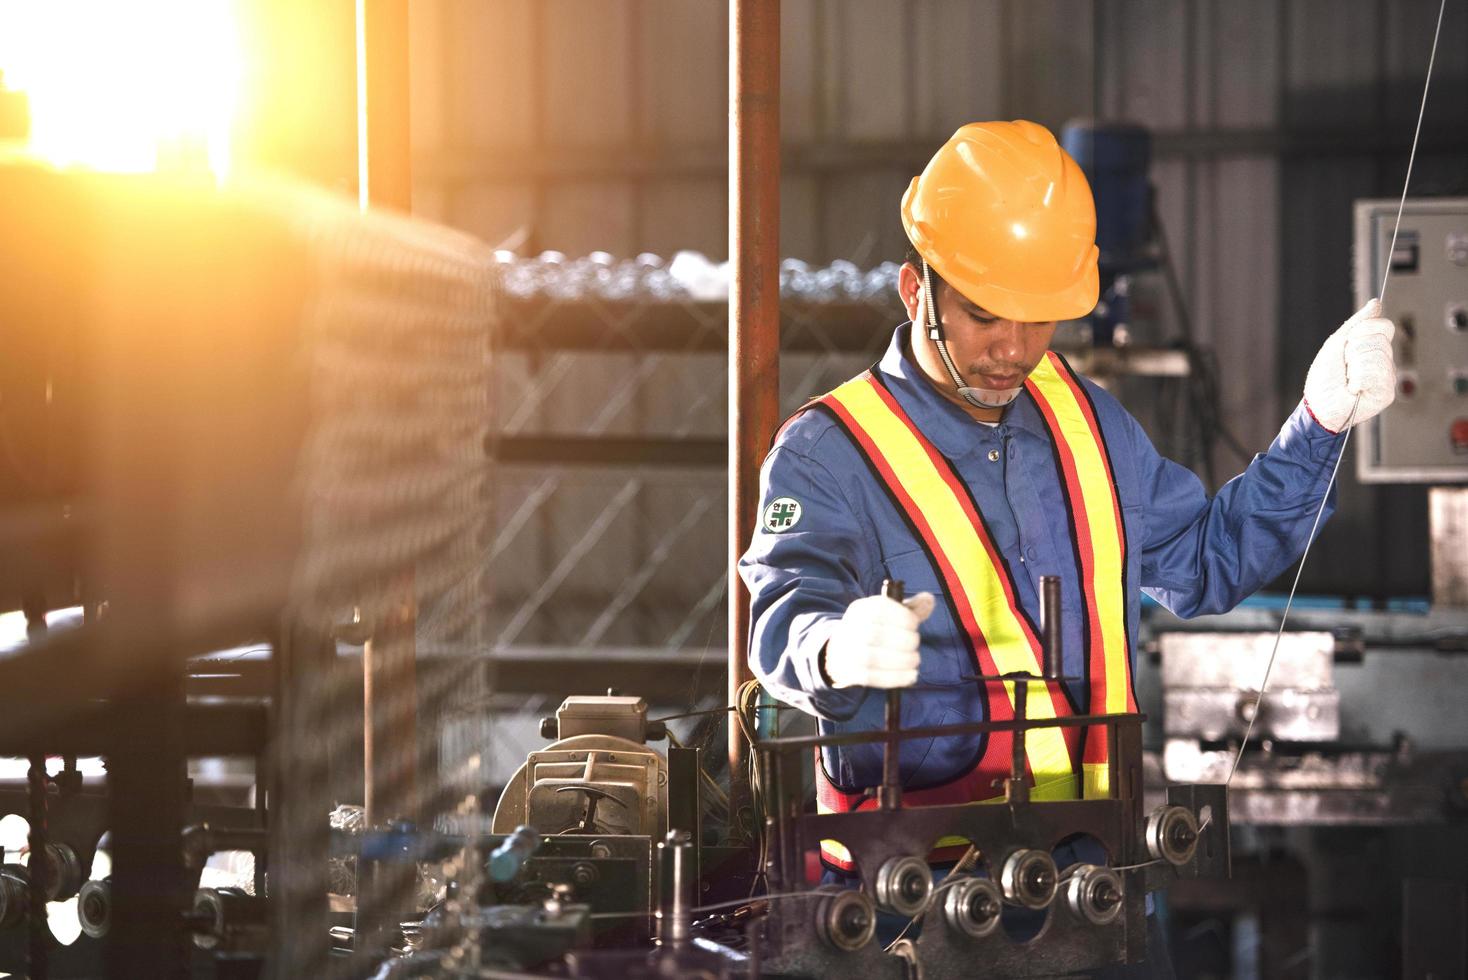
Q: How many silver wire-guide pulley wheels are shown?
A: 6